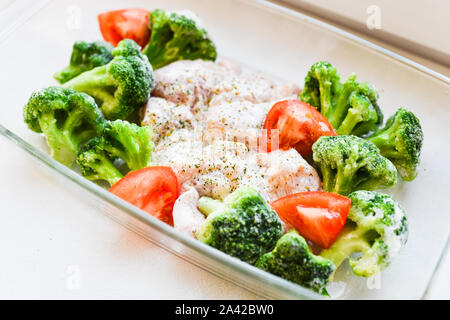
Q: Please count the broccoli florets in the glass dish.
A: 11